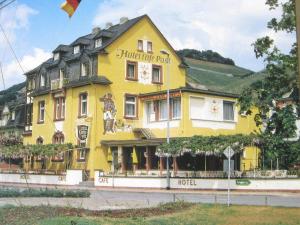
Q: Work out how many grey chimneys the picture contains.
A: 3